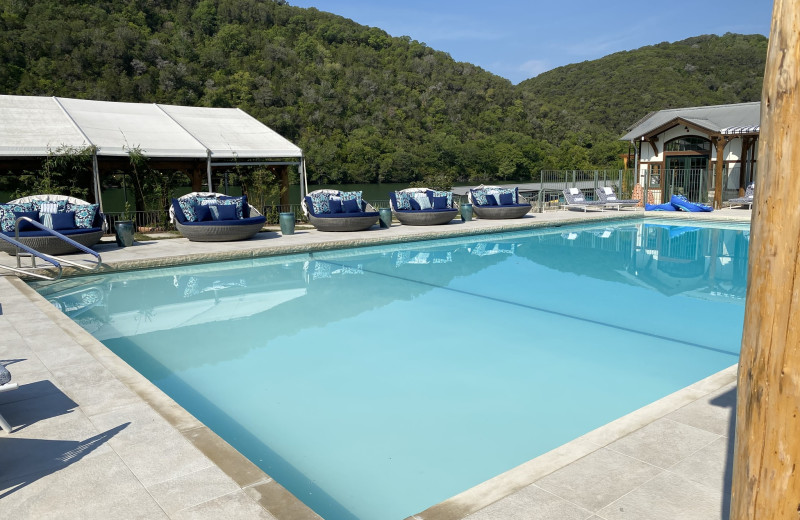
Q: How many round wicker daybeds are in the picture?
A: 5